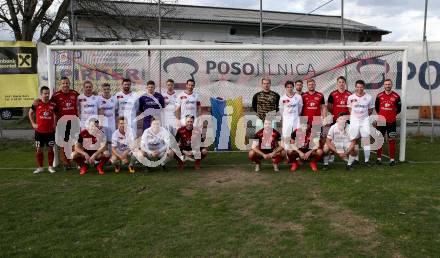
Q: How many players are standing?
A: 15